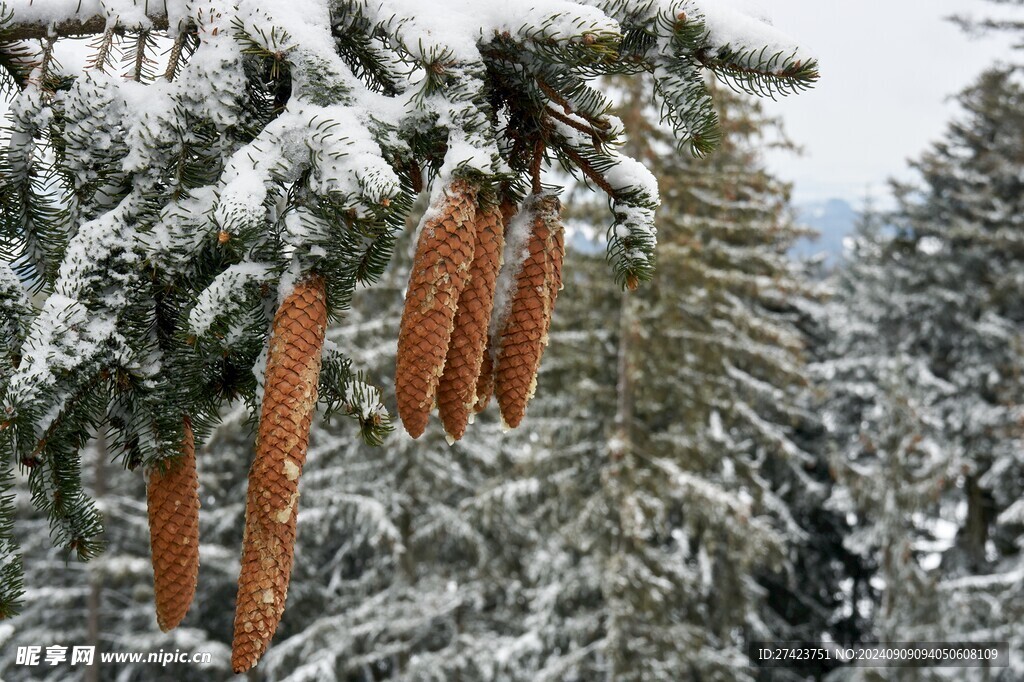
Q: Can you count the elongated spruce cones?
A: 6